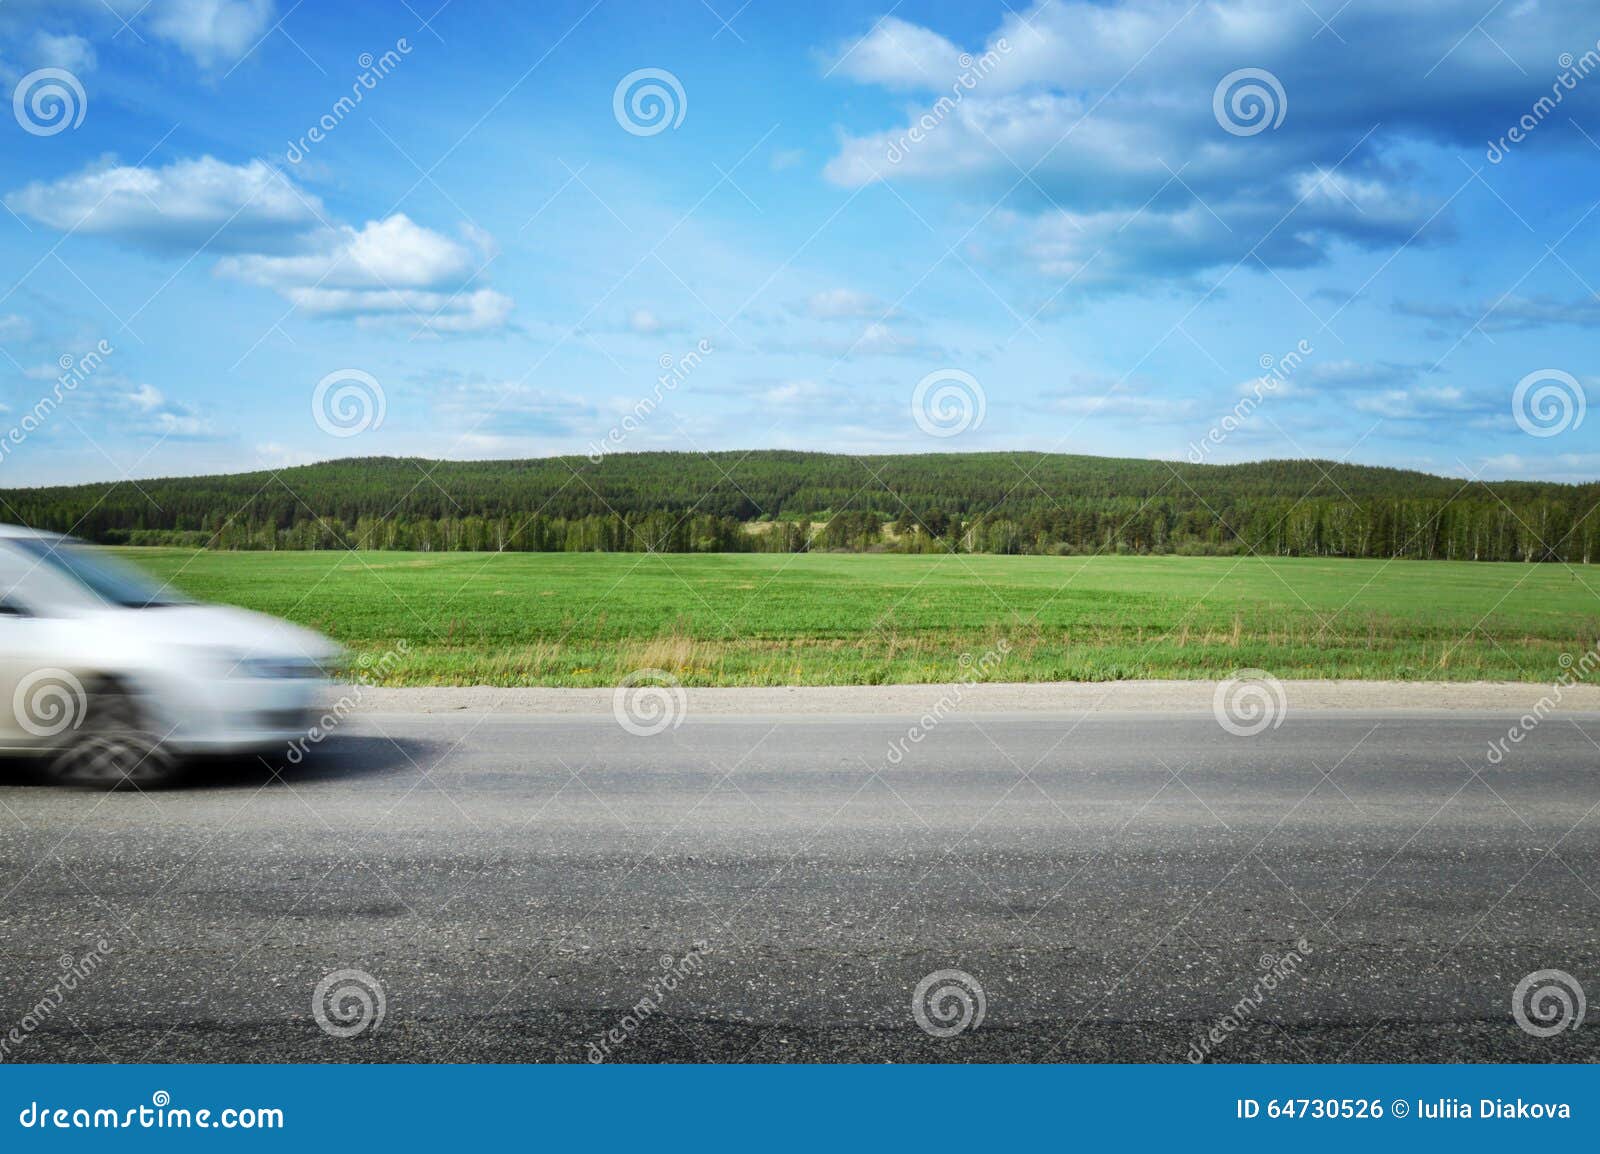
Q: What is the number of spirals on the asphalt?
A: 3